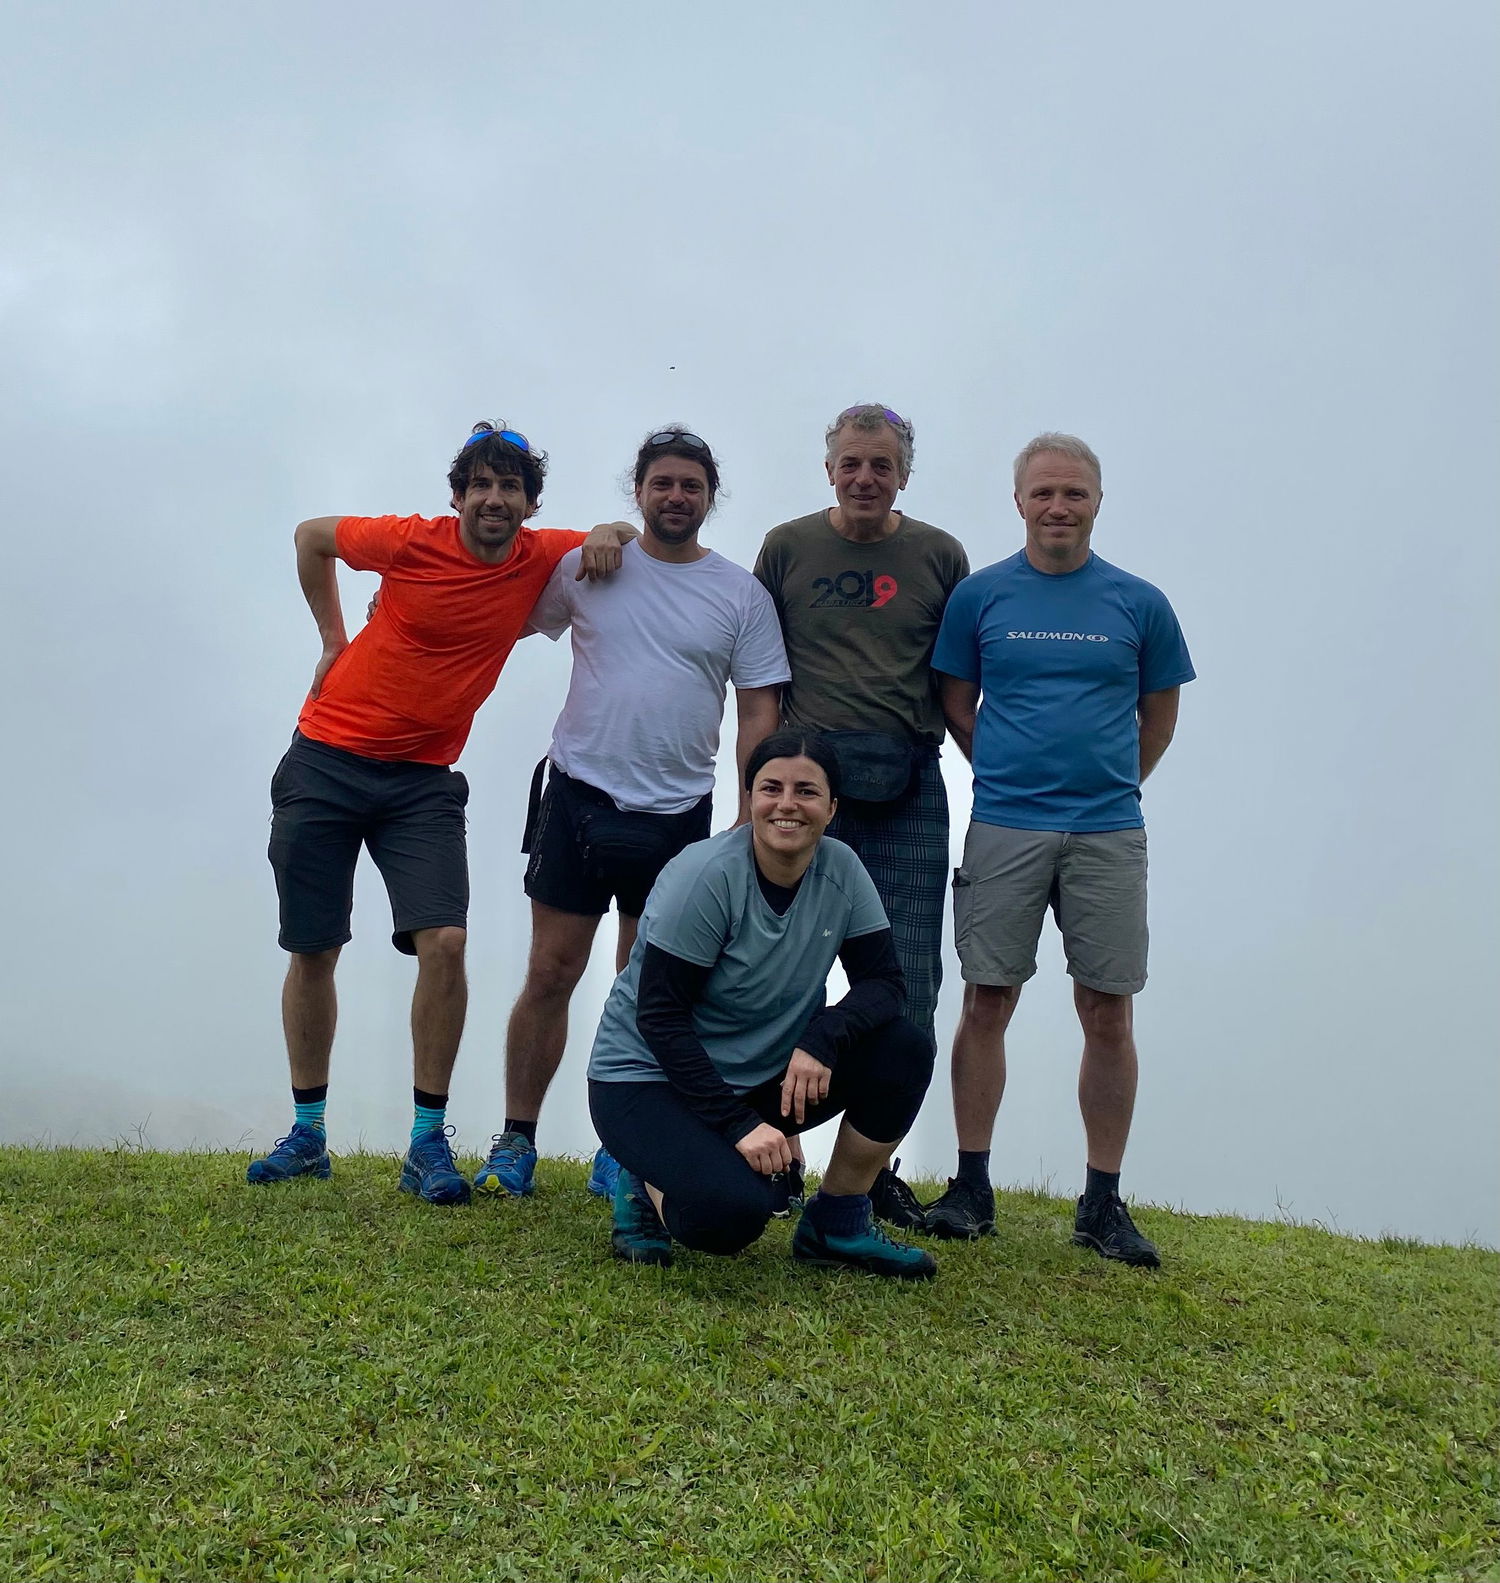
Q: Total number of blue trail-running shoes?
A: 4